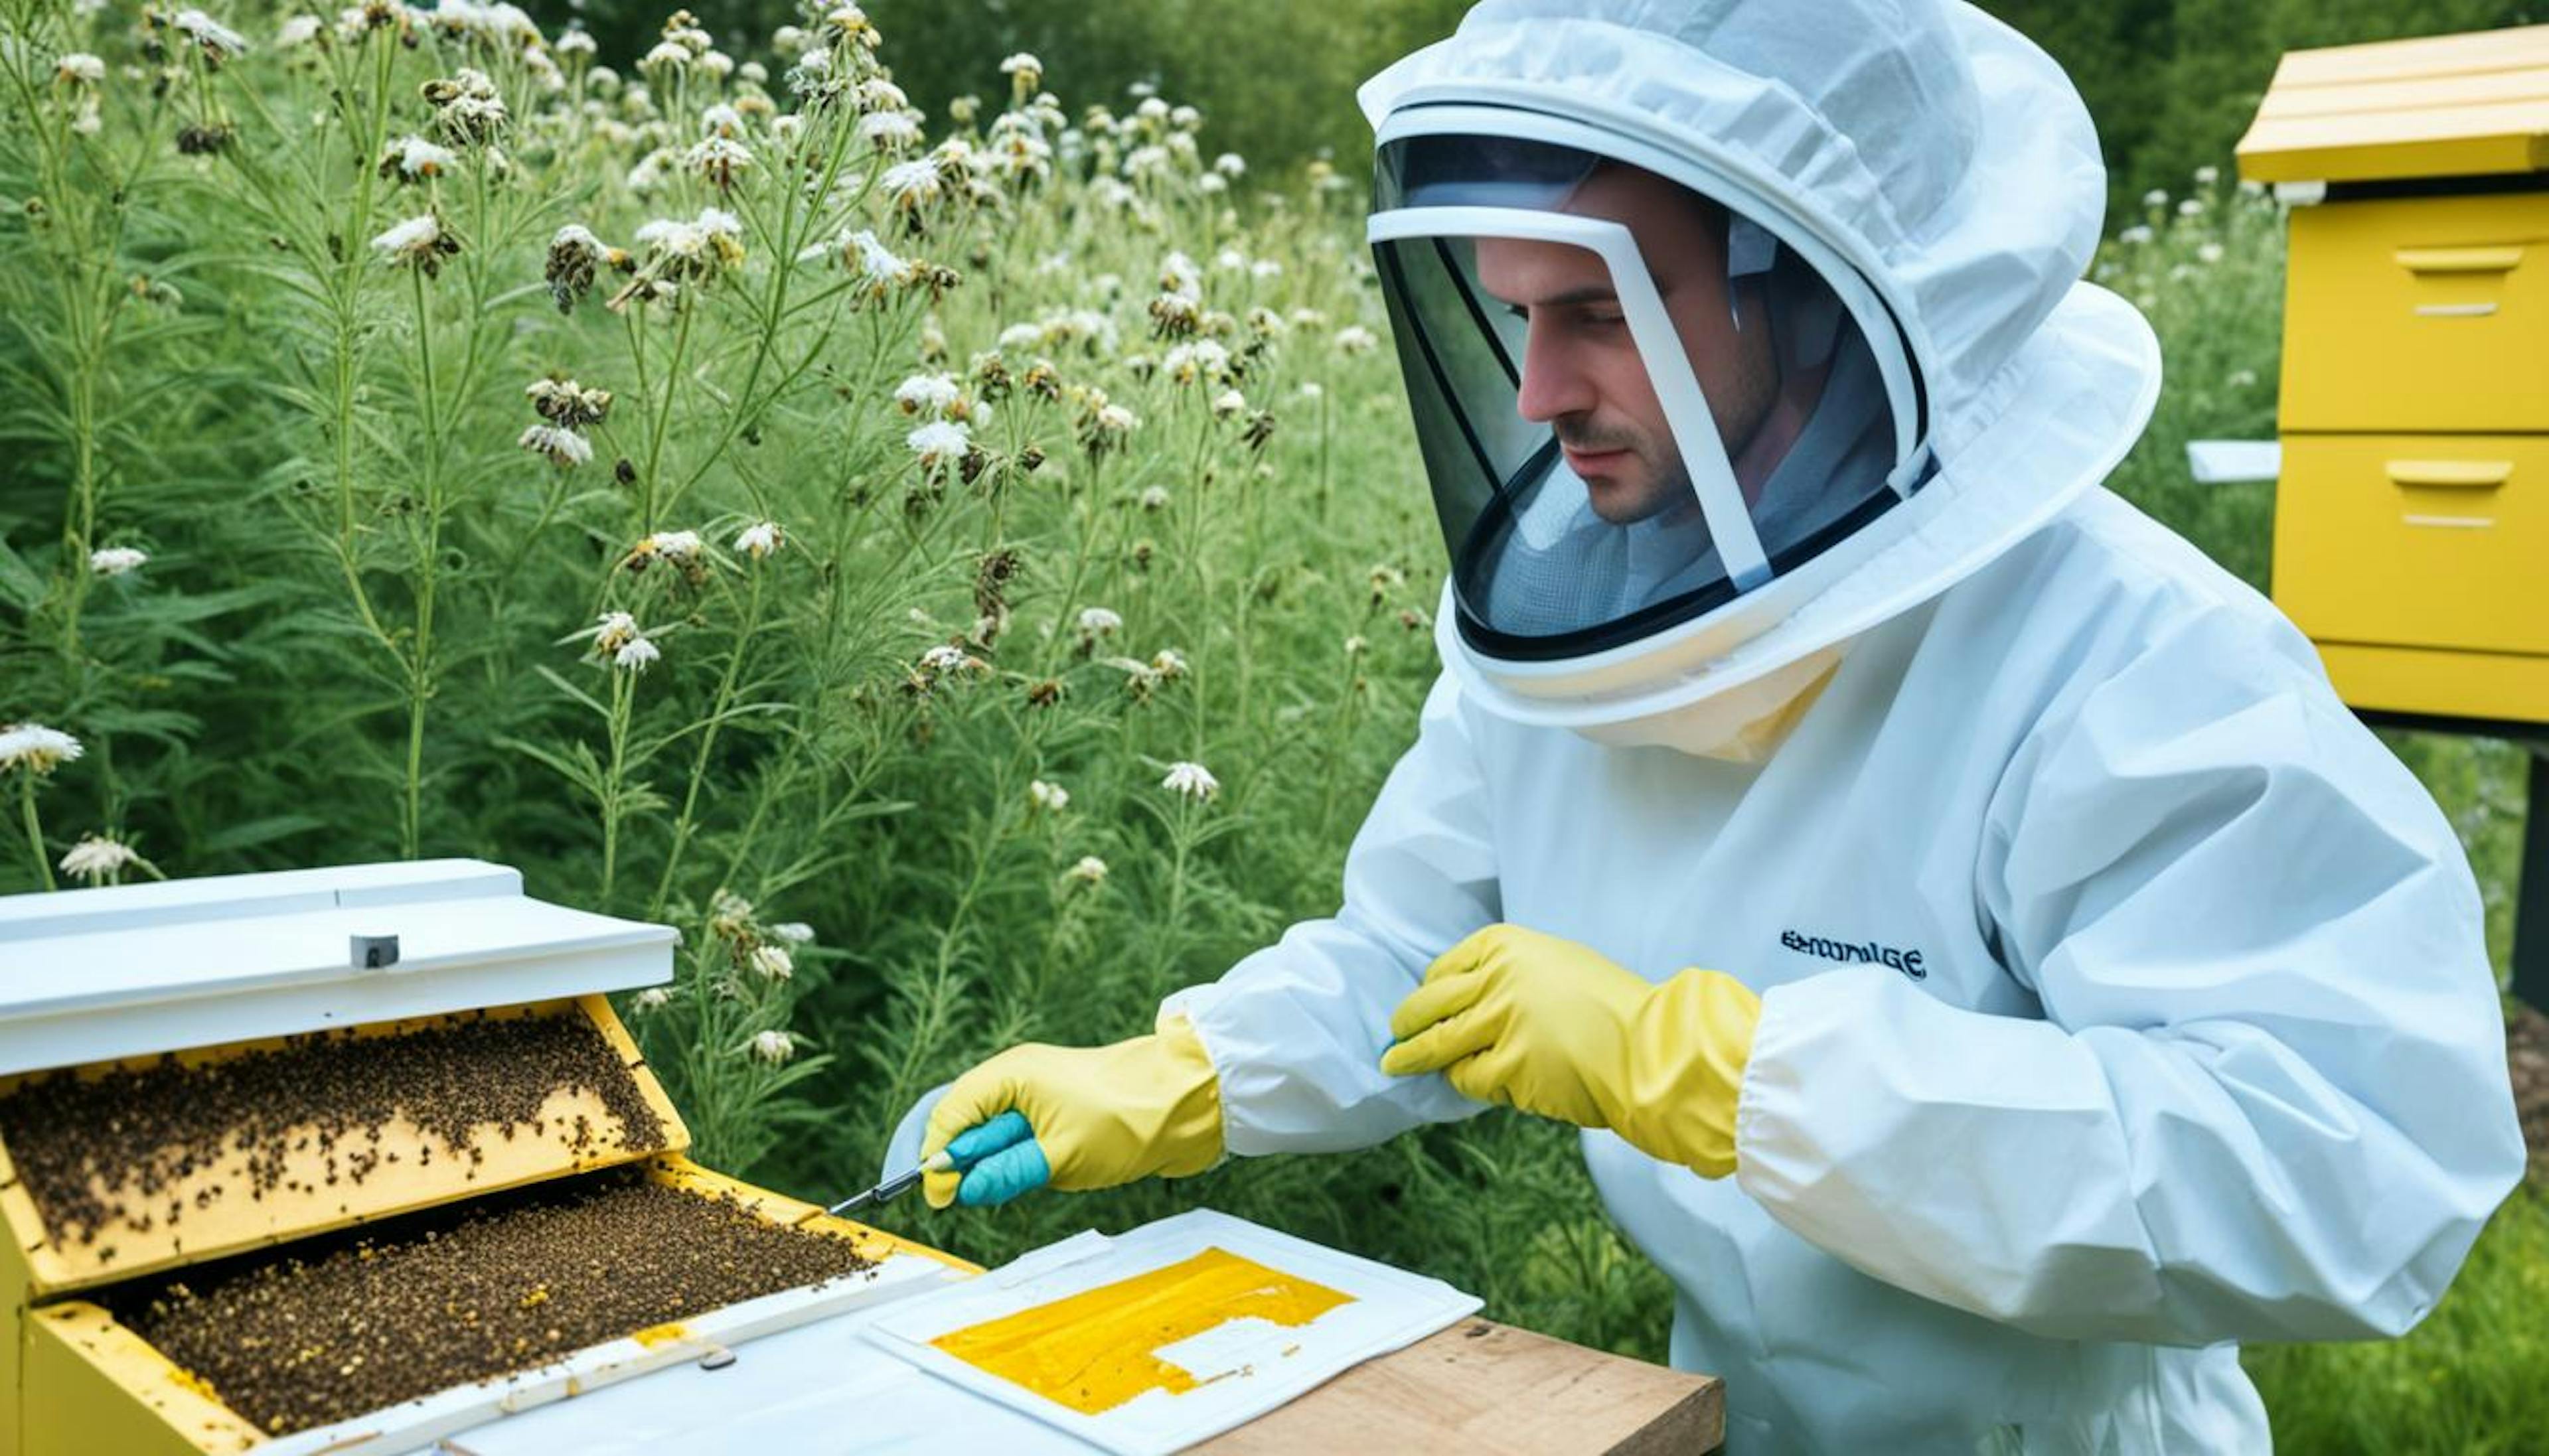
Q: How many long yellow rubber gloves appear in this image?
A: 2